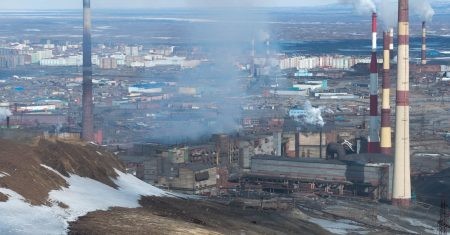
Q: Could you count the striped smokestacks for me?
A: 5